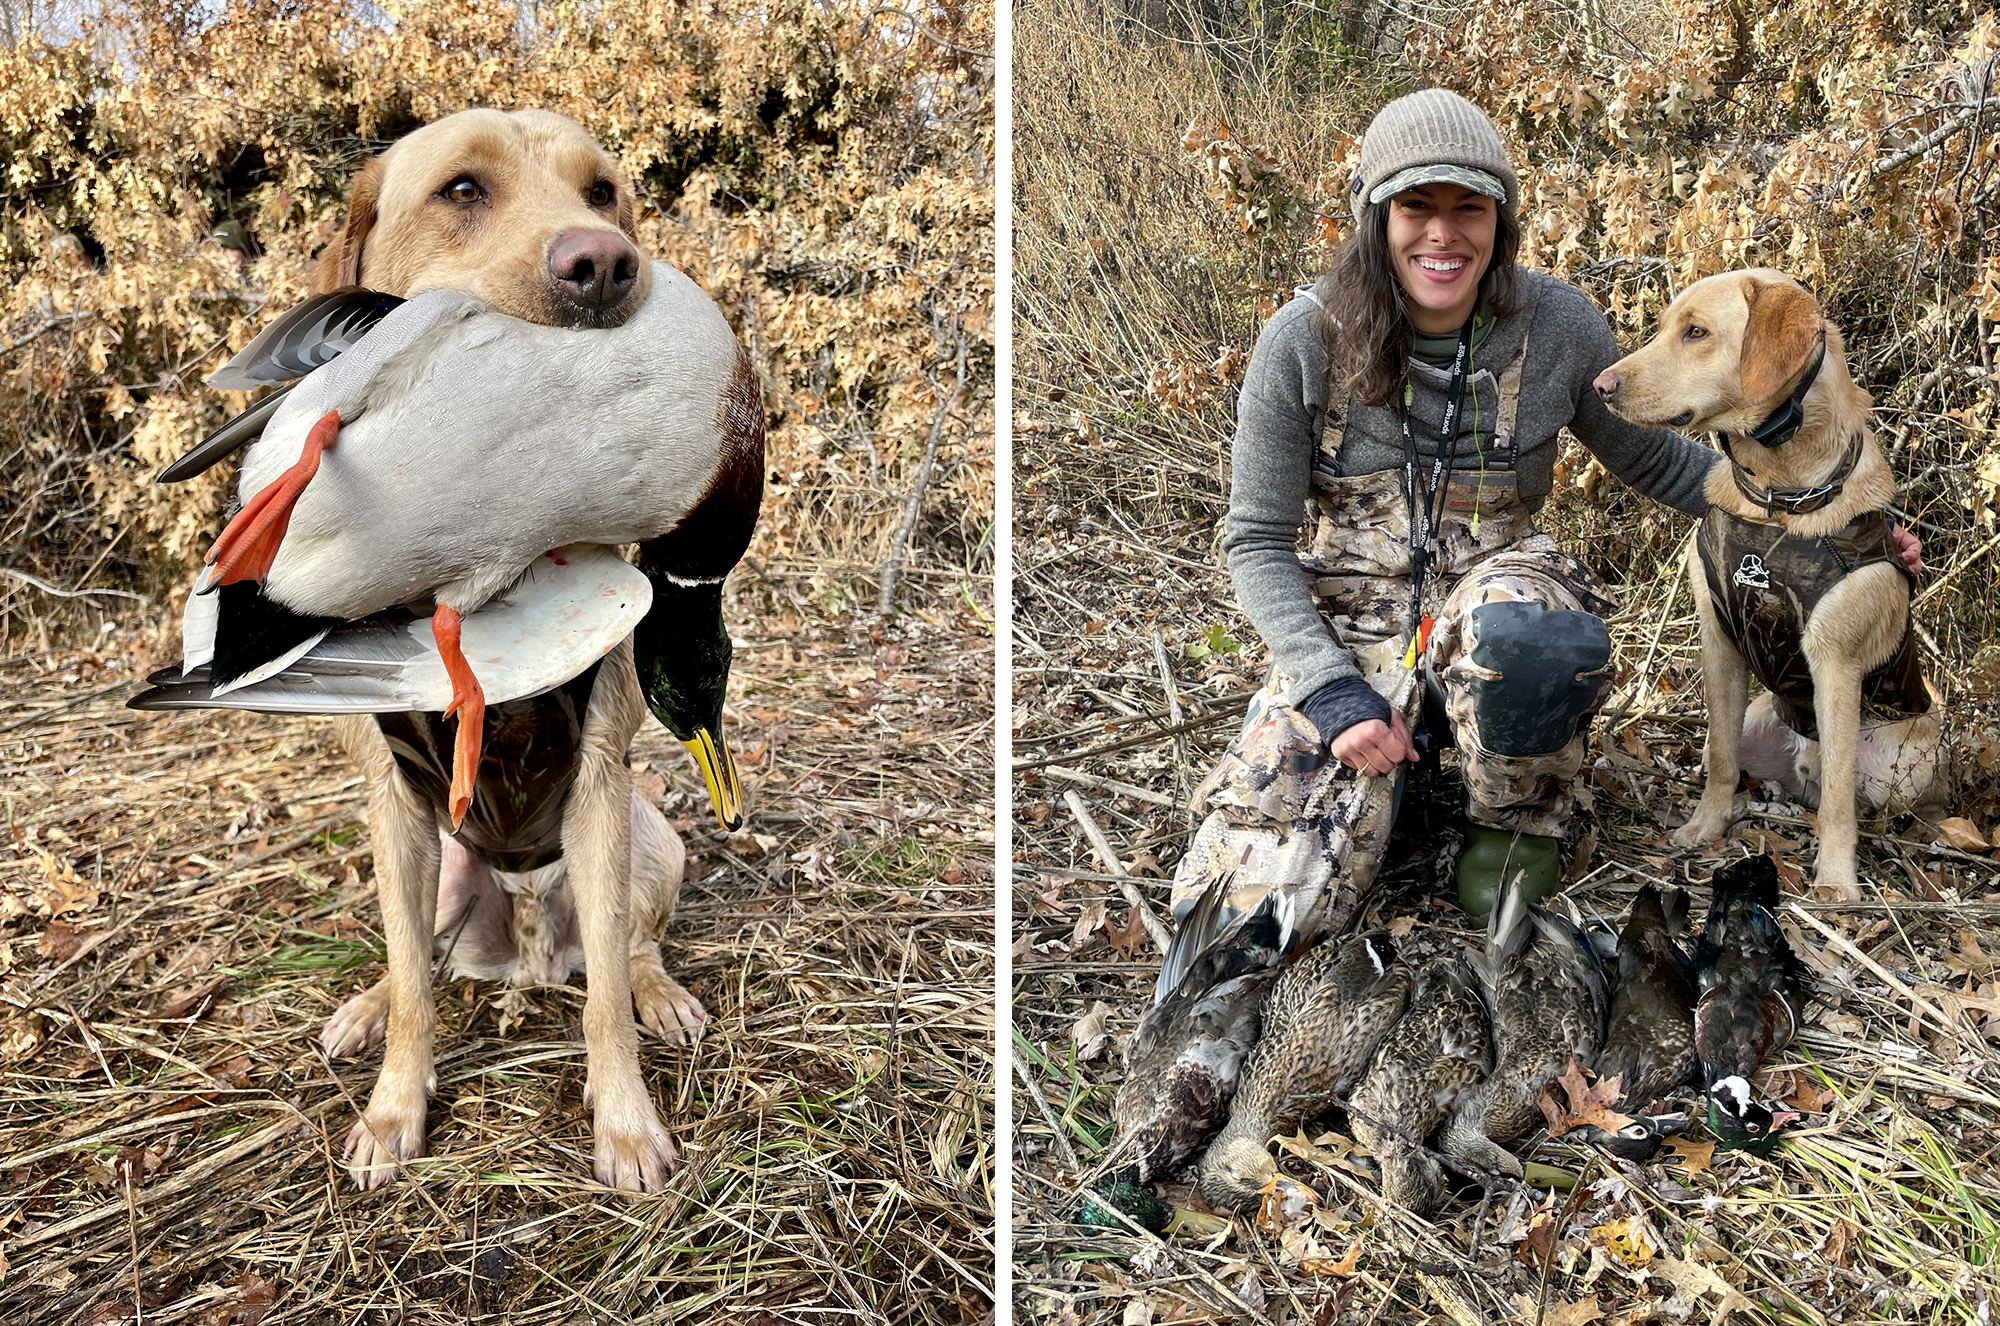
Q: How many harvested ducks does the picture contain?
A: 7